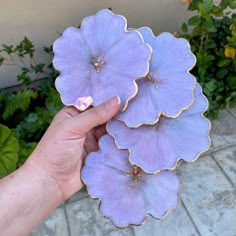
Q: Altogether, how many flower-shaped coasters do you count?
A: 4